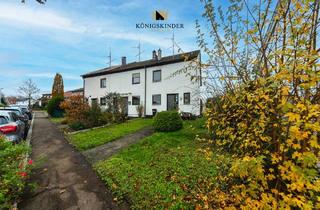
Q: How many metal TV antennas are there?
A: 3